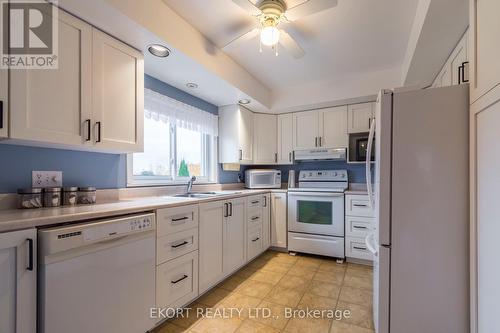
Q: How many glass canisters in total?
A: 4